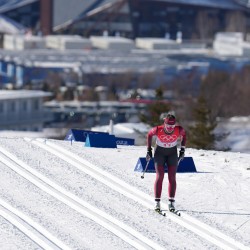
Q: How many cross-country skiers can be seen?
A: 1